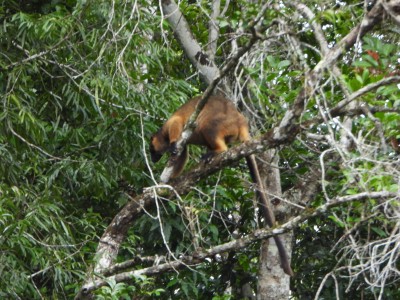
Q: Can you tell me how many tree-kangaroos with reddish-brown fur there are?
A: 1